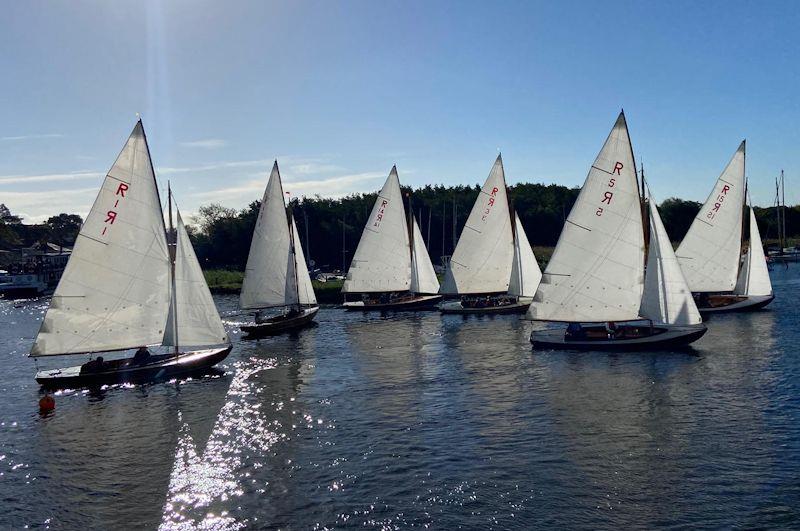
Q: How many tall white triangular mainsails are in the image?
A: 6